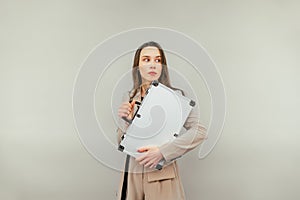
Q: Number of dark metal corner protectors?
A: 4